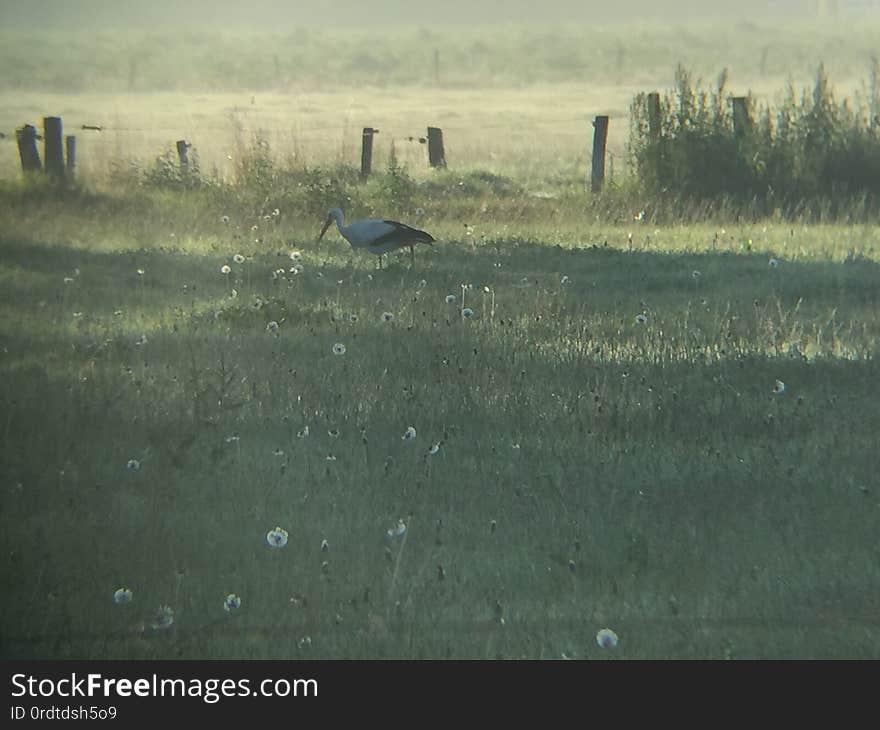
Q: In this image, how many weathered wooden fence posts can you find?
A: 9